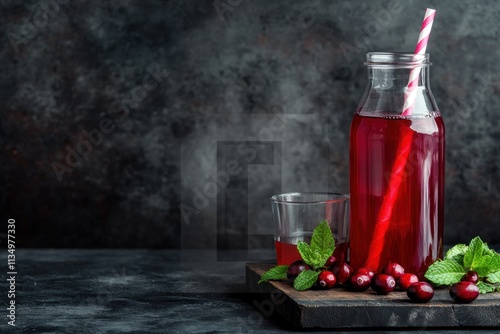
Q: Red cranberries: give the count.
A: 12